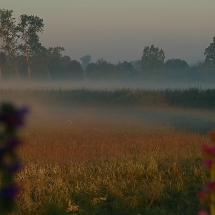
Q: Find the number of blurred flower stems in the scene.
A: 2